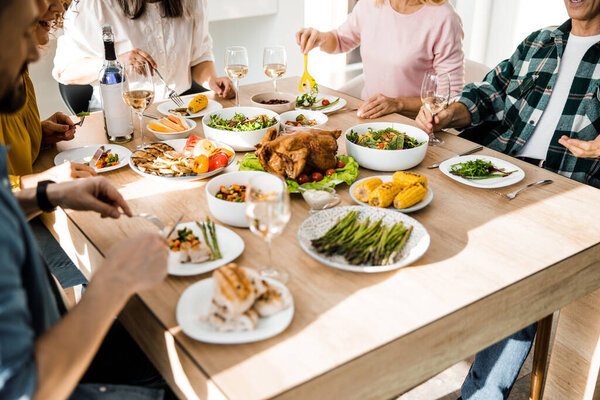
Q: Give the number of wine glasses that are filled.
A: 5